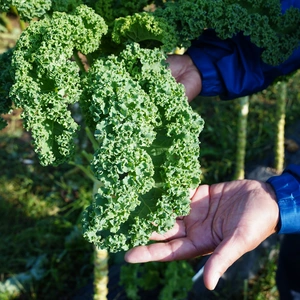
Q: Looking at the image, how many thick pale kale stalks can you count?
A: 3